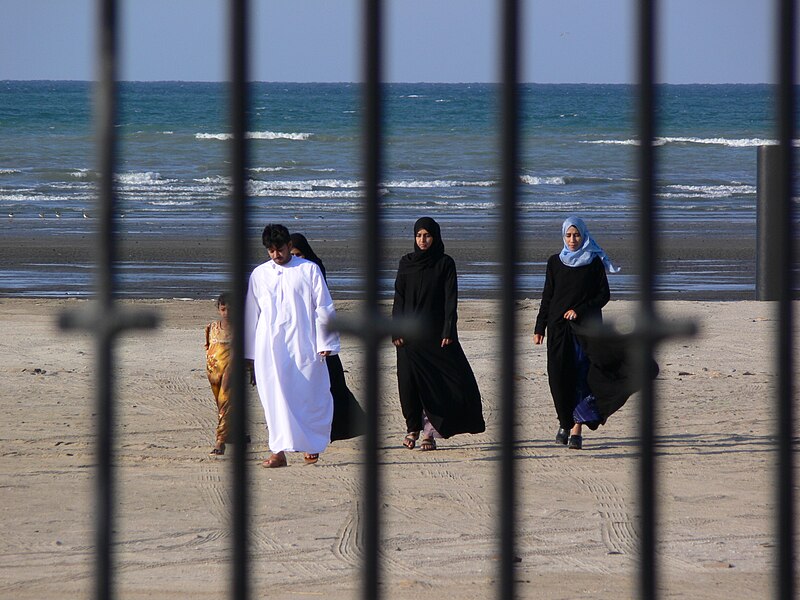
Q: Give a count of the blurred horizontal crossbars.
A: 3